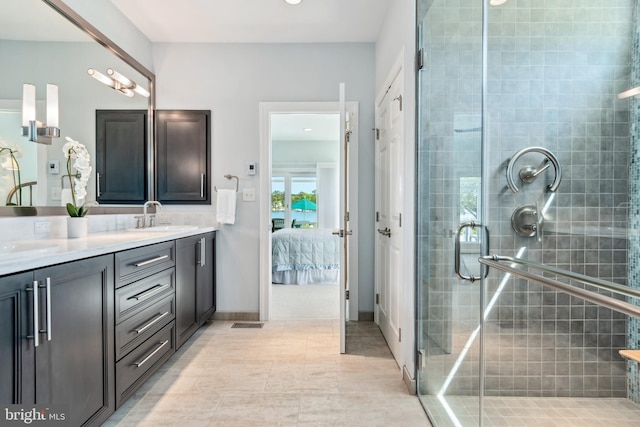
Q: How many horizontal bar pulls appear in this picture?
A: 4